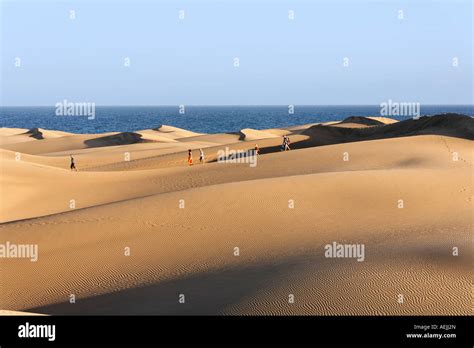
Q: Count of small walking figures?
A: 6